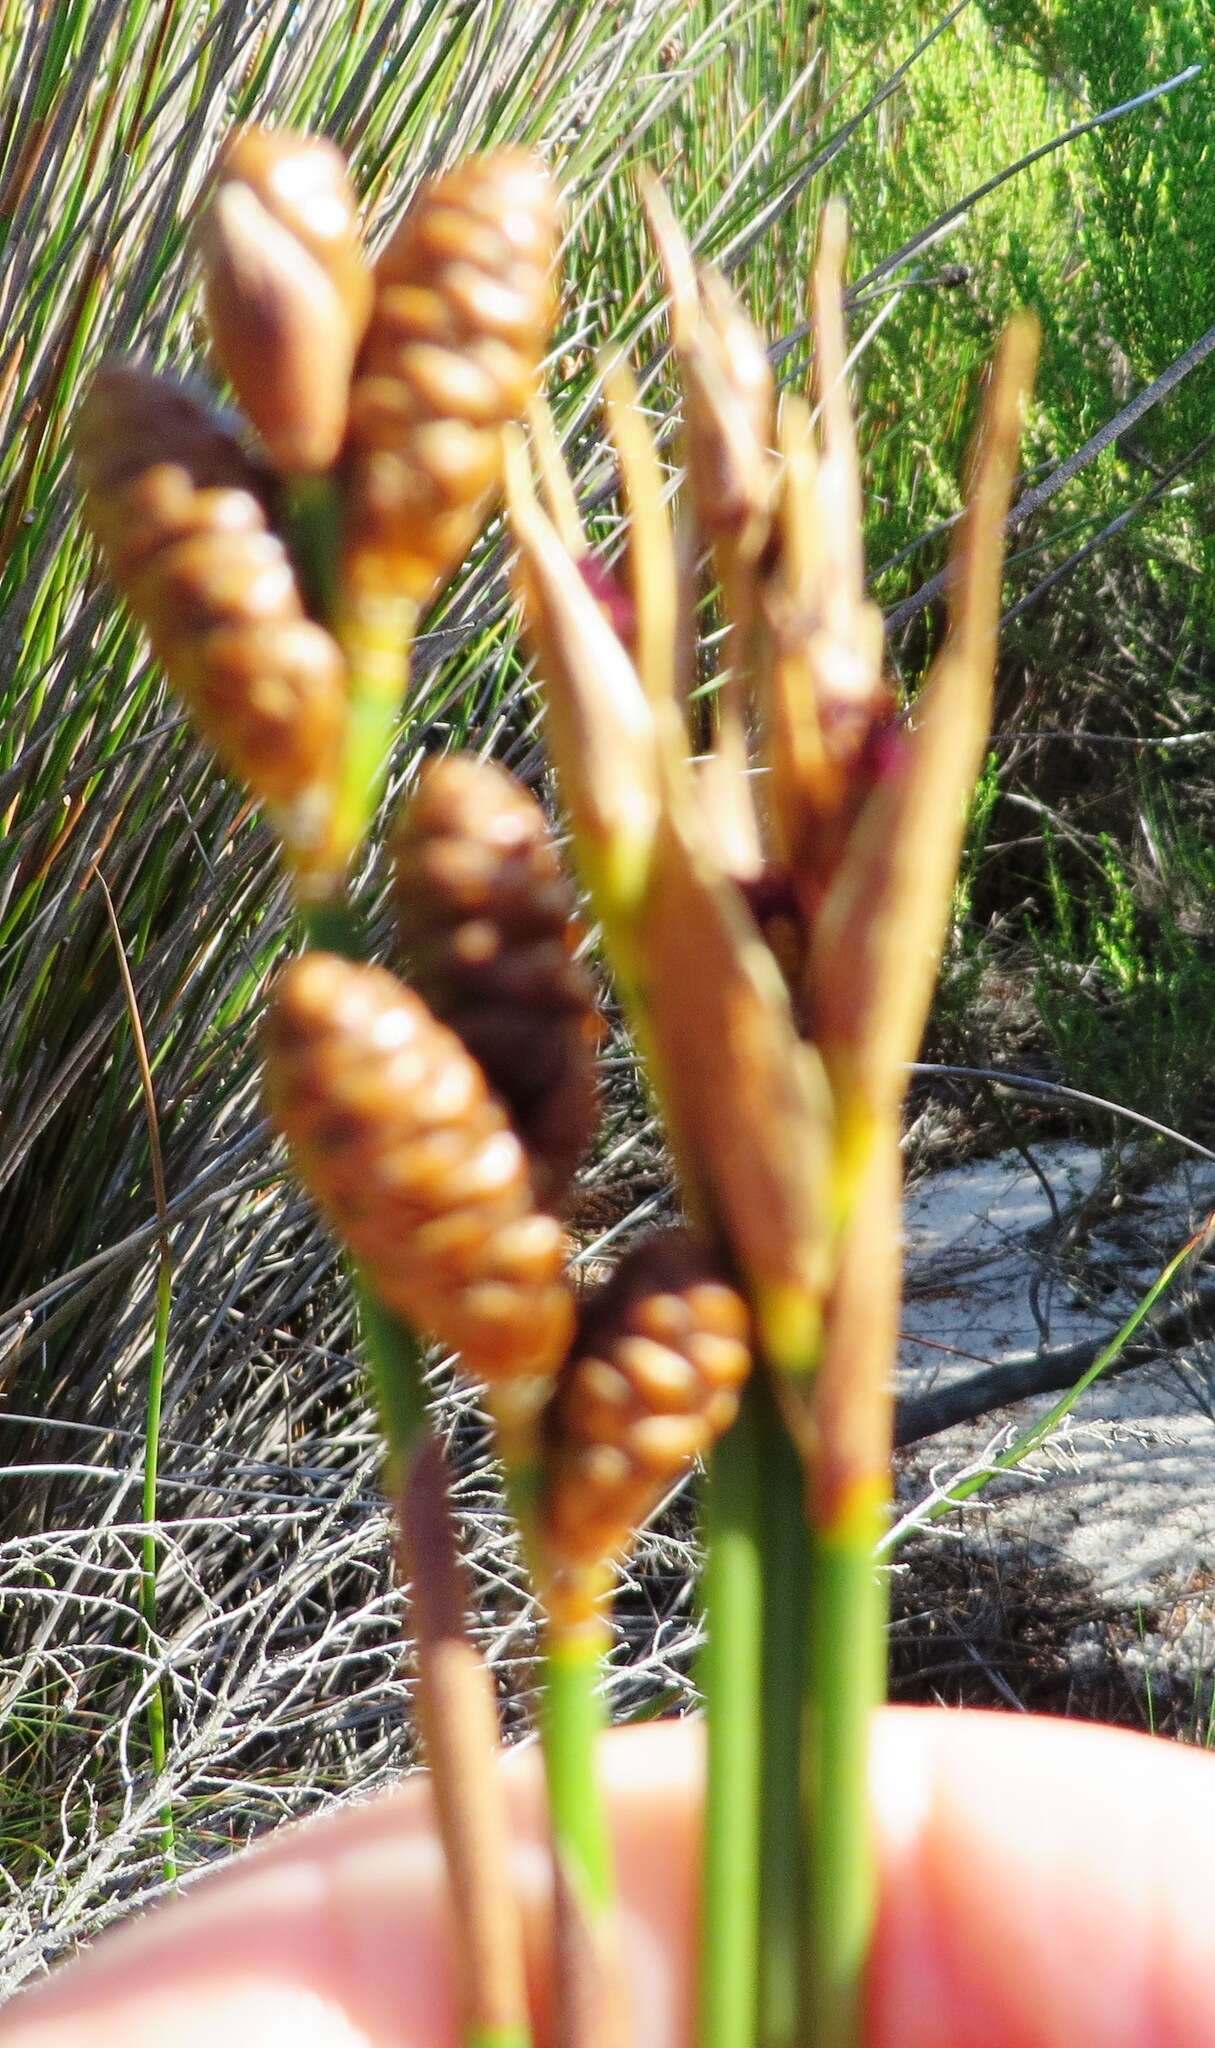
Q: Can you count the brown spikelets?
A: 6